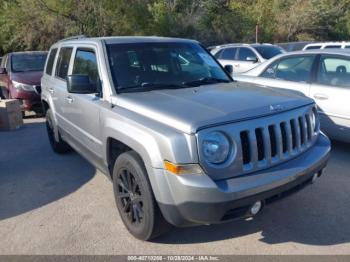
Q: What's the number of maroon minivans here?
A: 1